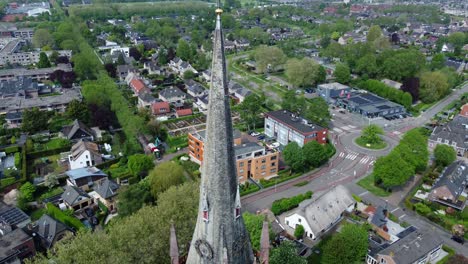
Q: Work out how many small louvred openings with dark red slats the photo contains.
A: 2